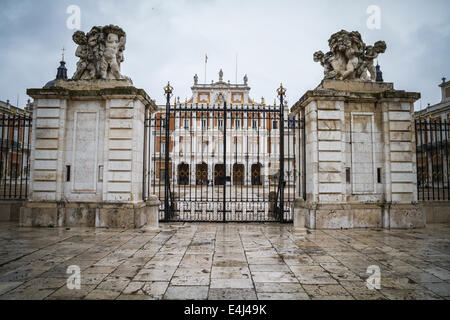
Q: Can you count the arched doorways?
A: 5